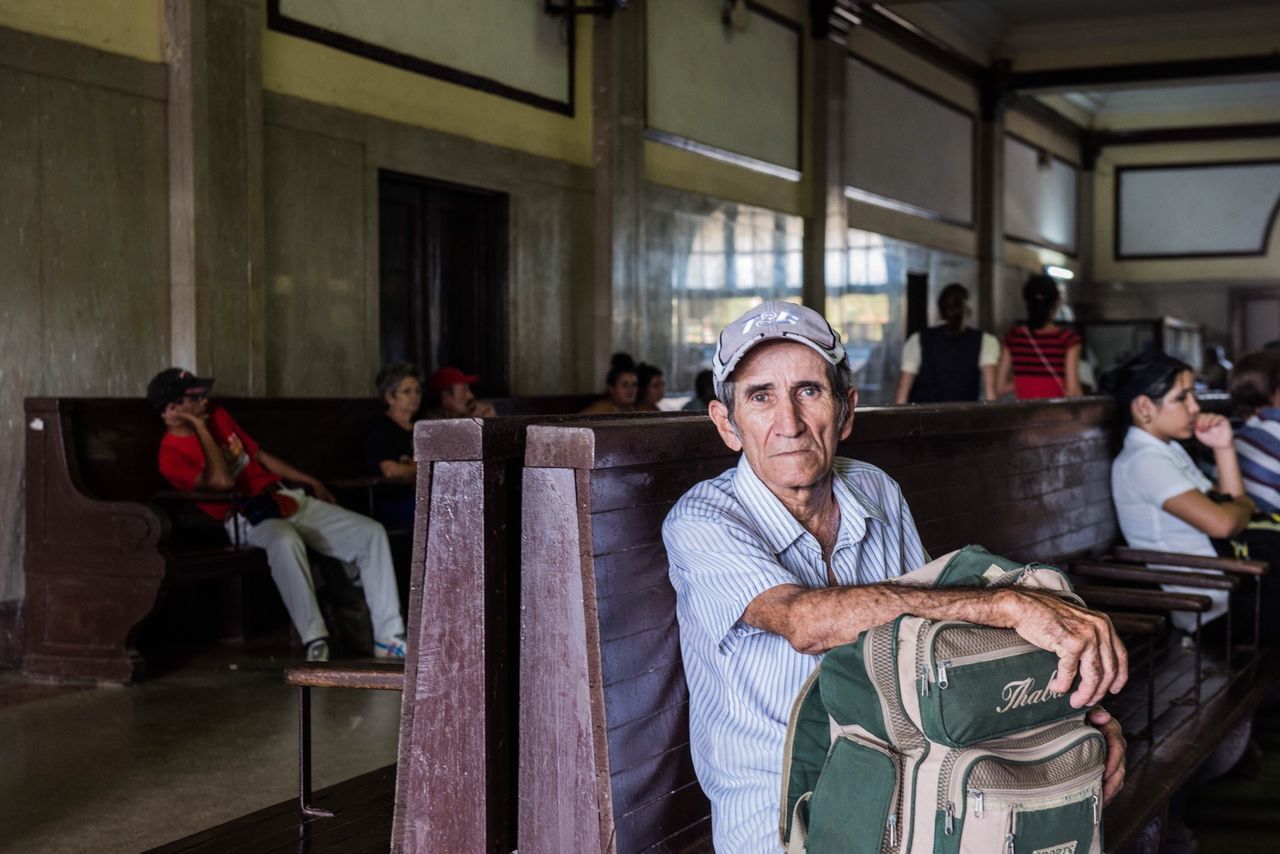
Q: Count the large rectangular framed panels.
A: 5